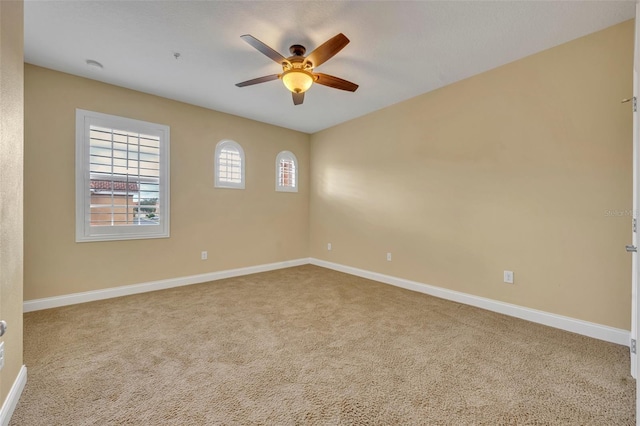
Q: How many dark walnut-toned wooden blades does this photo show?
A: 5